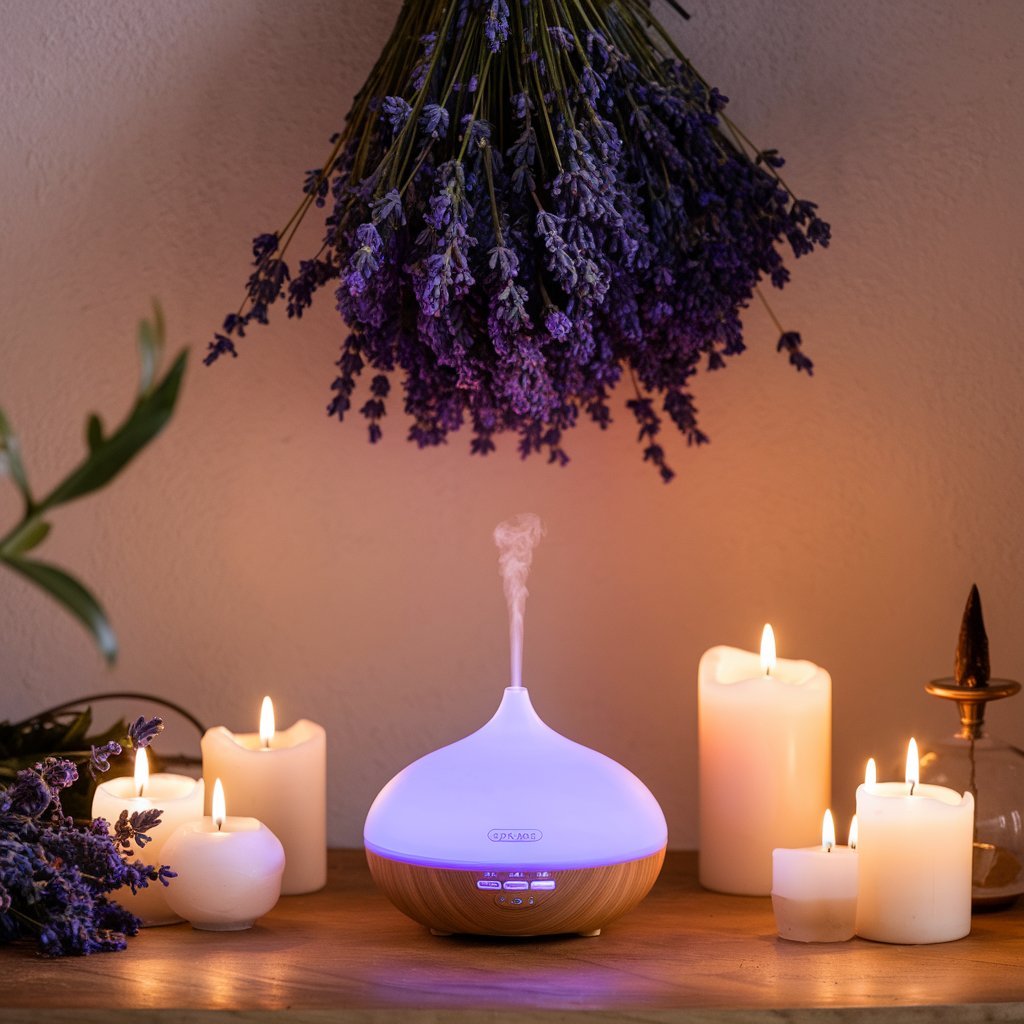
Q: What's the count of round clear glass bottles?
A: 1